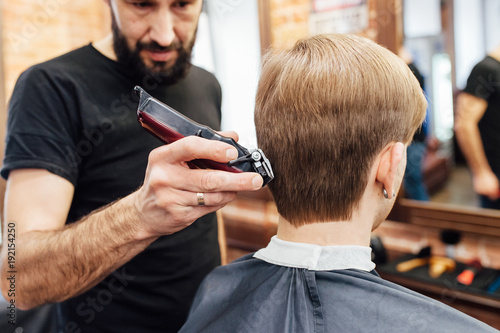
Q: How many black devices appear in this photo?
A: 1